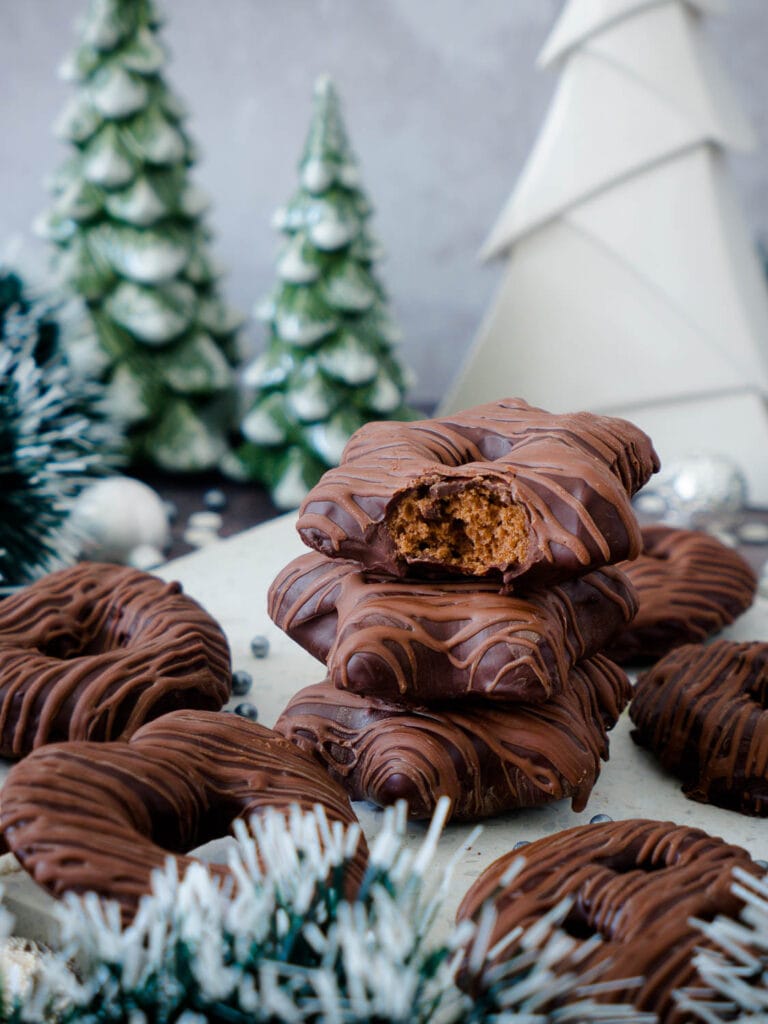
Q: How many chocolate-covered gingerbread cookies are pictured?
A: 8